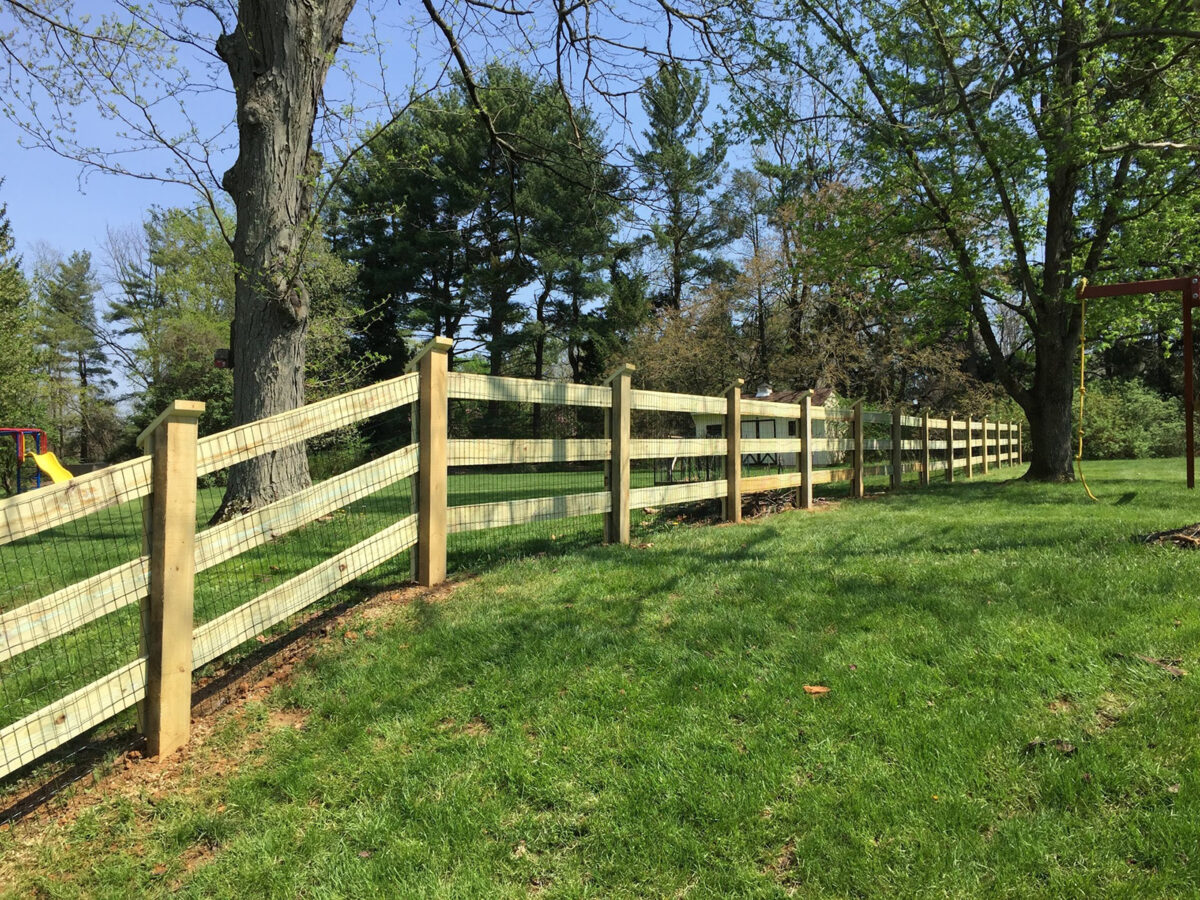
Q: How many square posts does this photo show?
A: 14